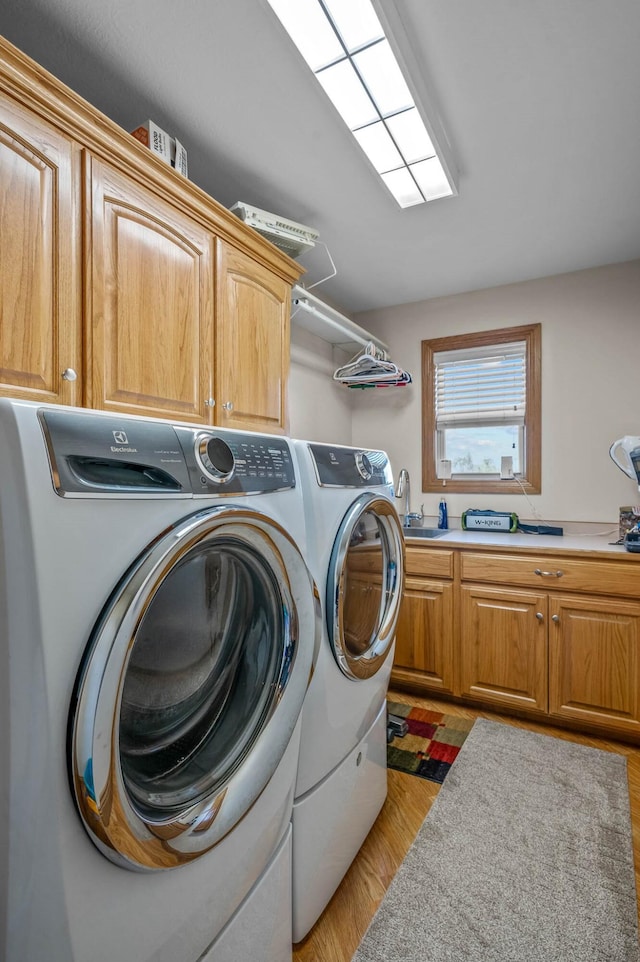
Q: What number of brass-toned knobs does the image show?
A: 0